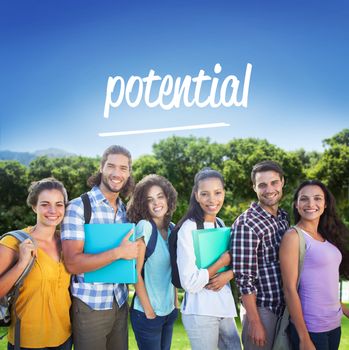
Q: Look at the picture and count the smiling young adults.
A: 6